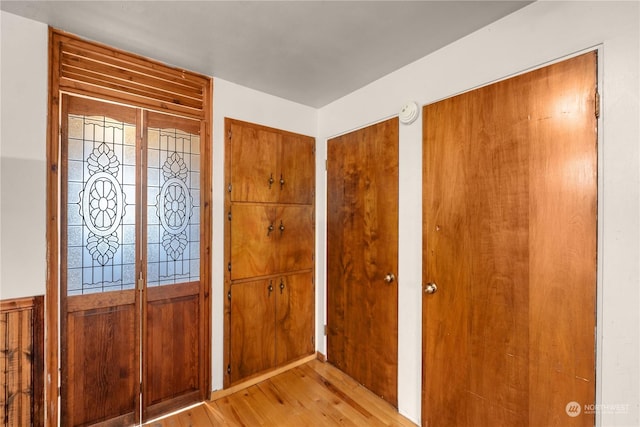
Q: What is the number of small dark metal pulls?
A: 6